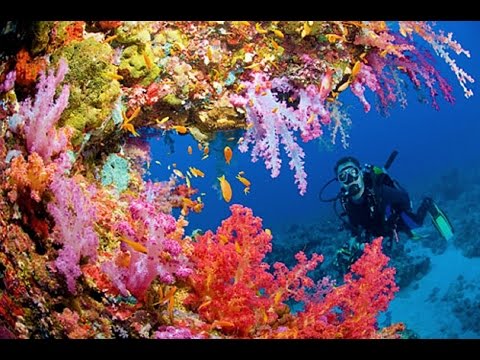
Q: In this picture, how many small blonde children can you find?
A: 0